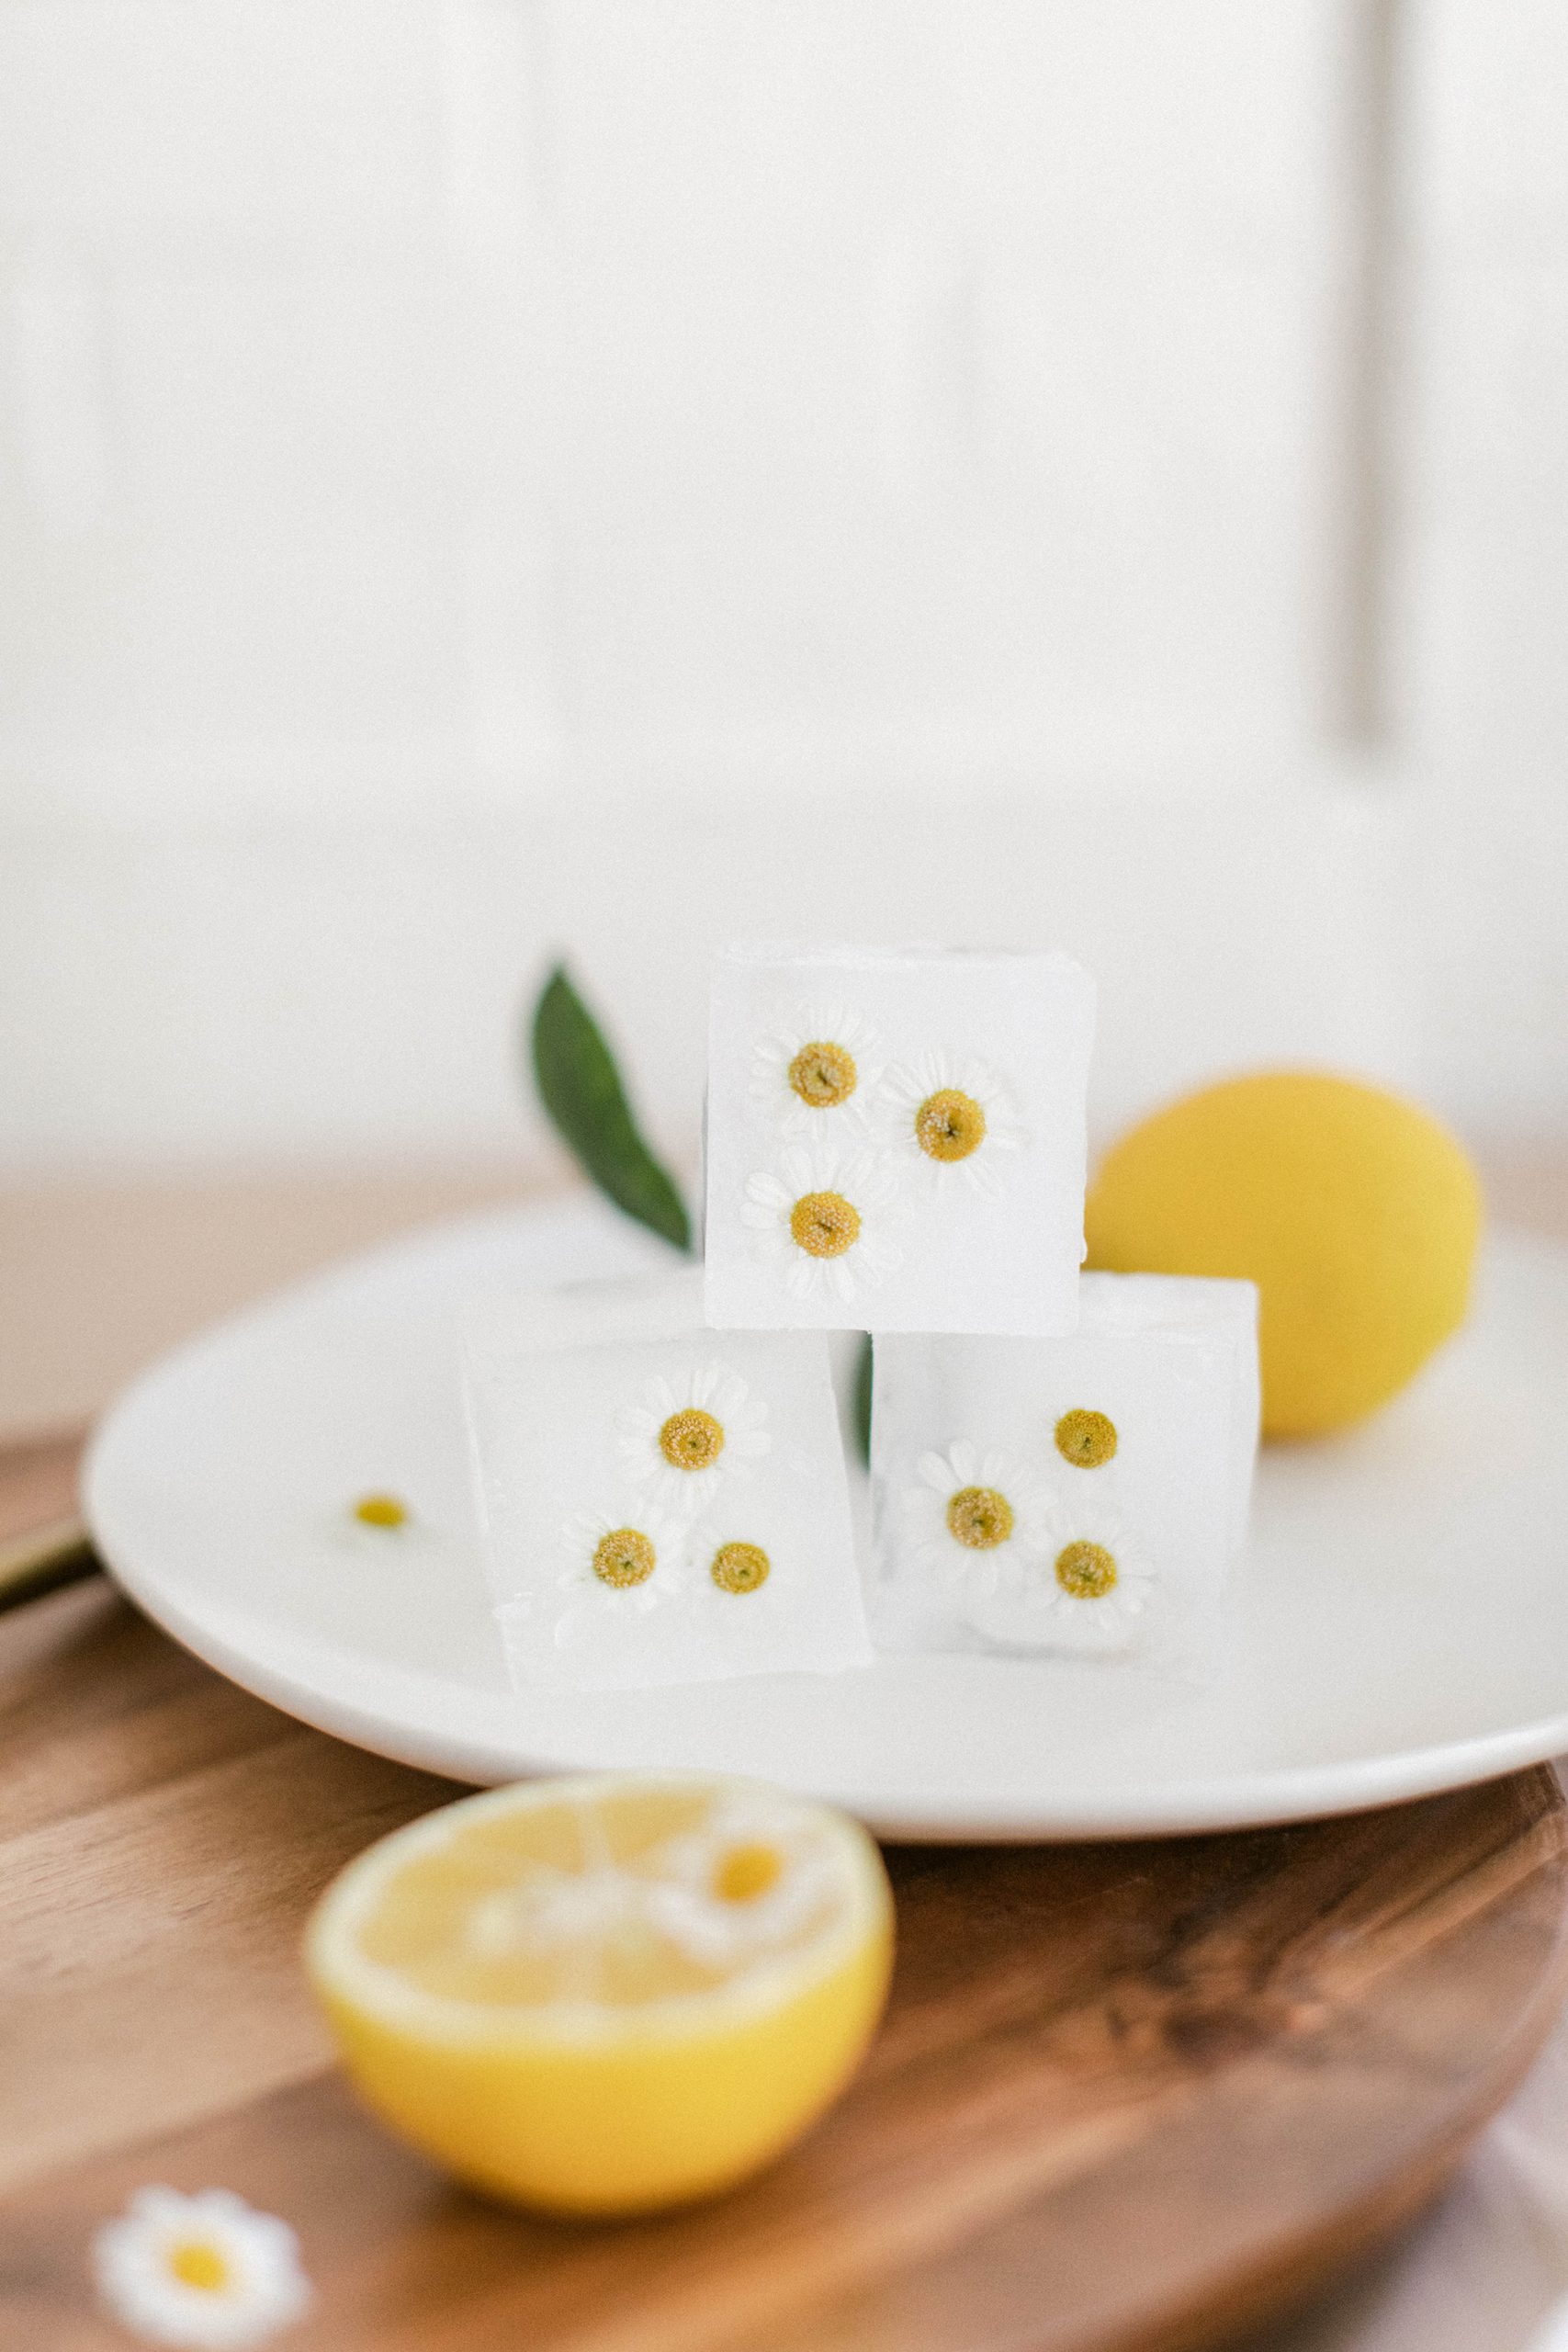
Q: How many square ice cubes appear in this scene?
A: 3